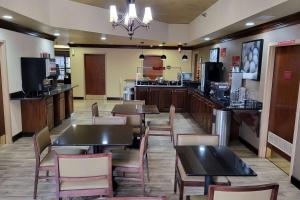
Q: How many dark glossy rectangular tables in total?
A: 3